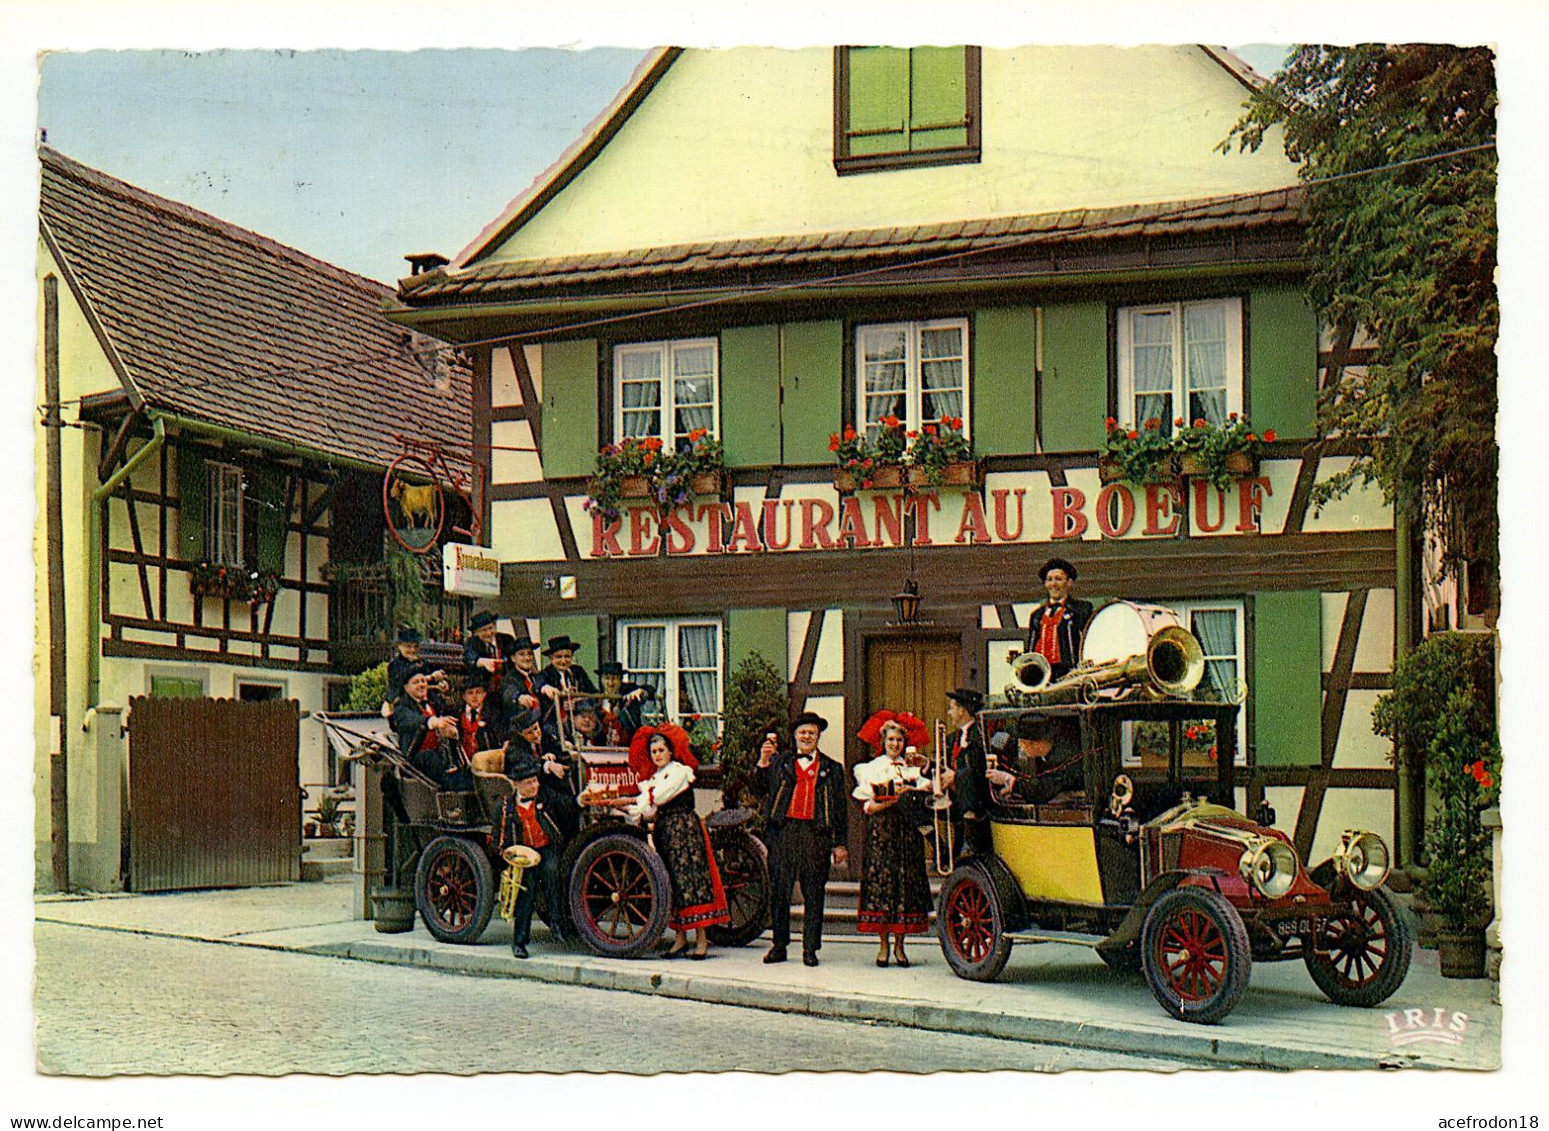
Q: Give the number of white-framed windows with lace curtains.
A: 5